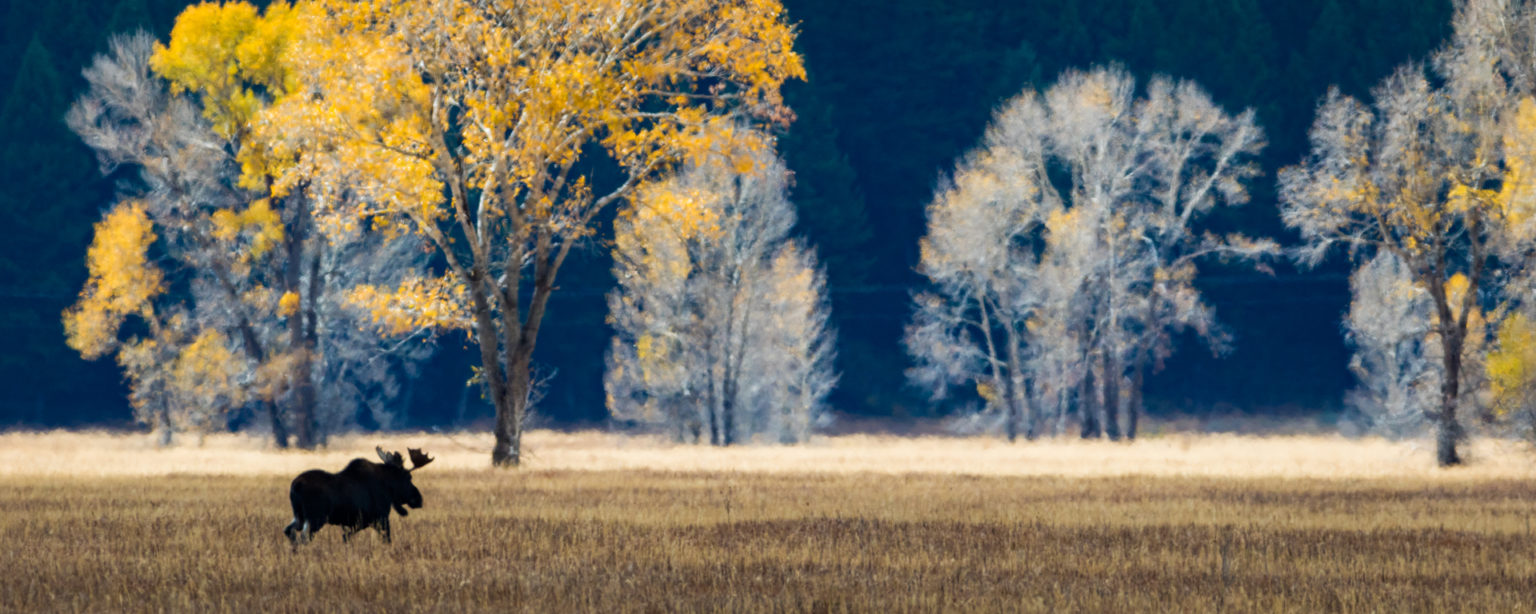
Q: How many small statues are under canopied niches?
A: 0